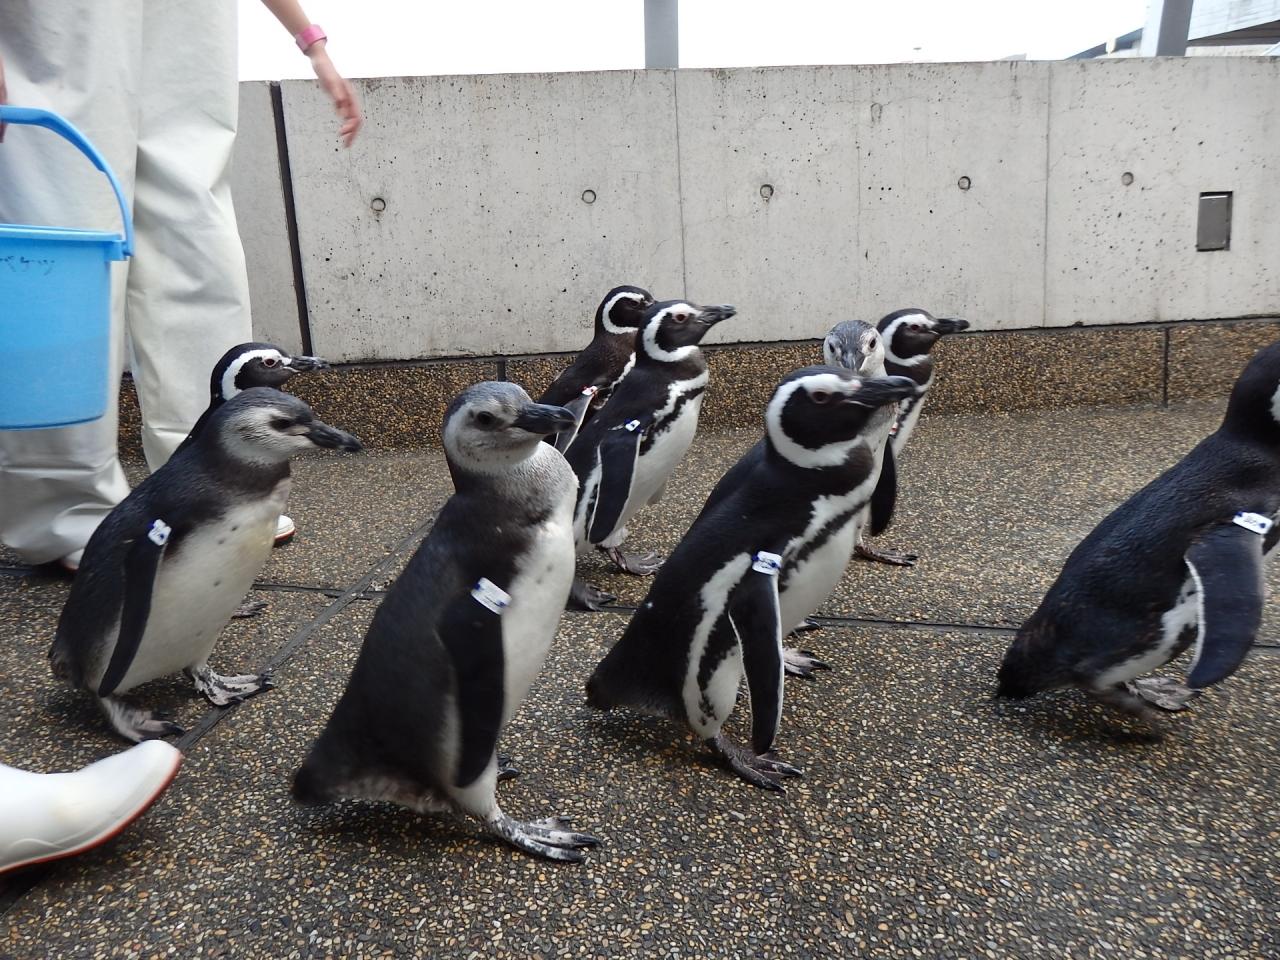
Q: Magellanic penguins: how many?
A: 9